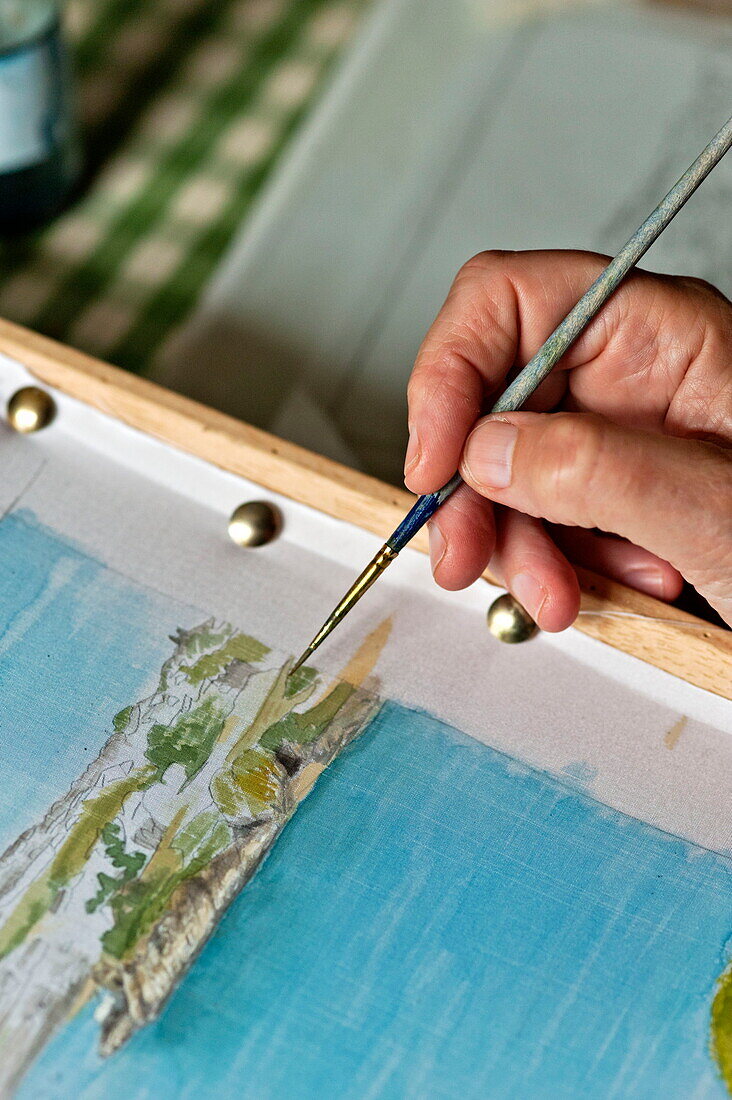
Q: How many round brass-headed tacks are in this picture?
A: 3